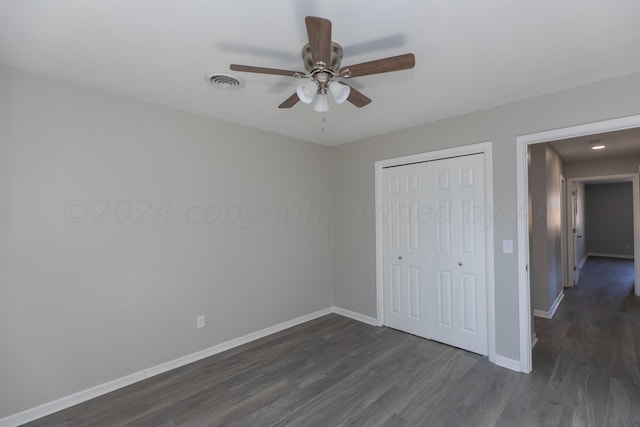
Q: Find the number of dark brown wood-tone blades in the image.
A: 5